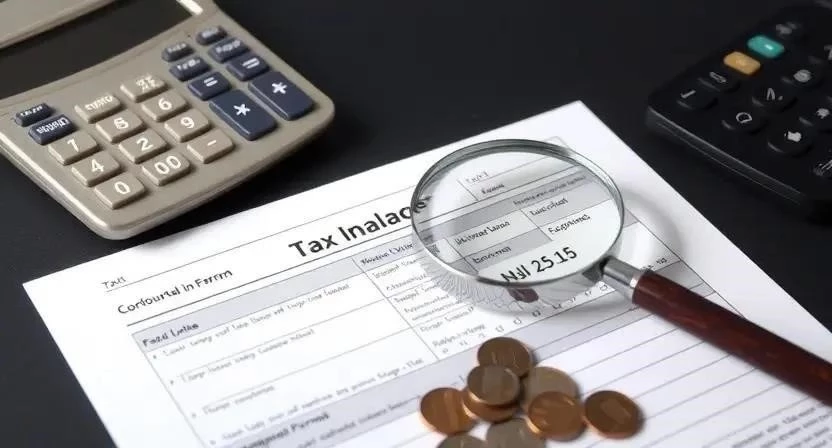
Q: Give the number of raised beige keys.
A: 11